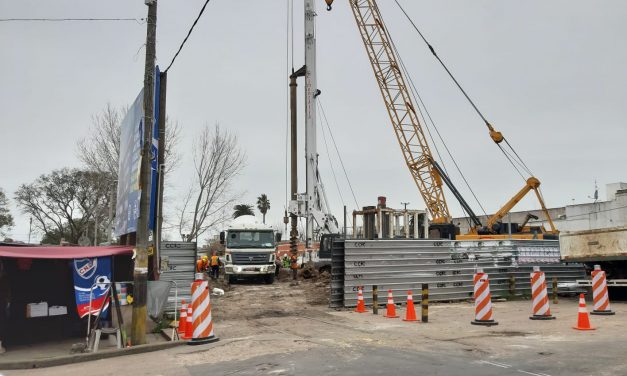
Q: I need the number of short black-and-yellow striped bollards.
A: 4